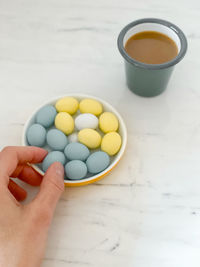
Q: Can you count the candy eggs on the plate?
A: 14